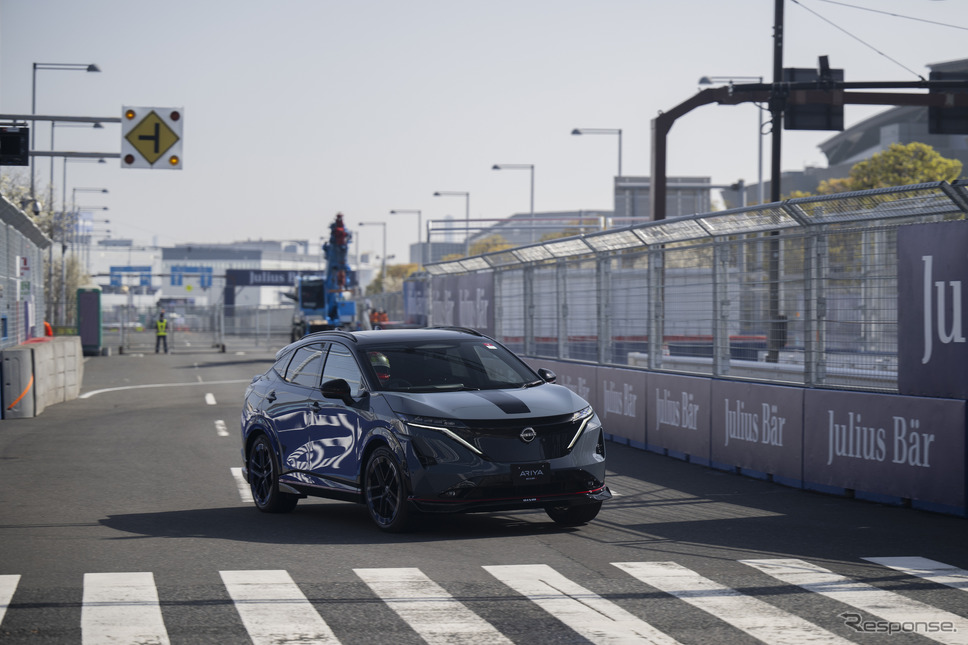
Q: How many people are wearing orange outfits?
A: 2